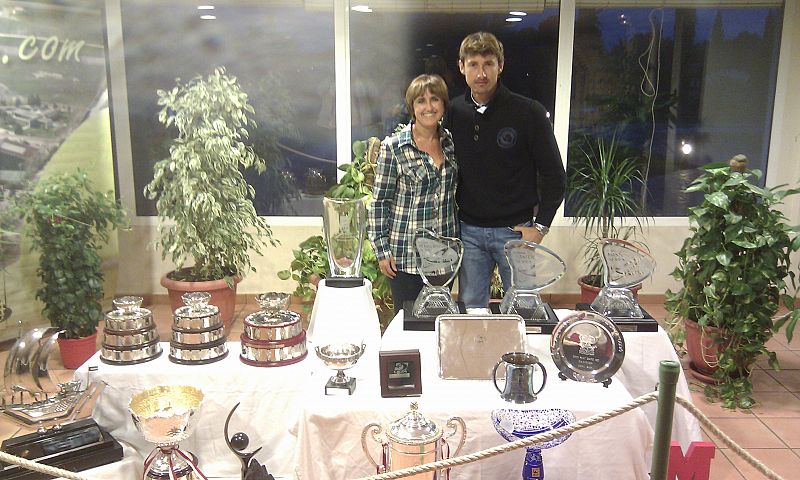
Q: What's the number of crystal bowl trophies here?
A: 1